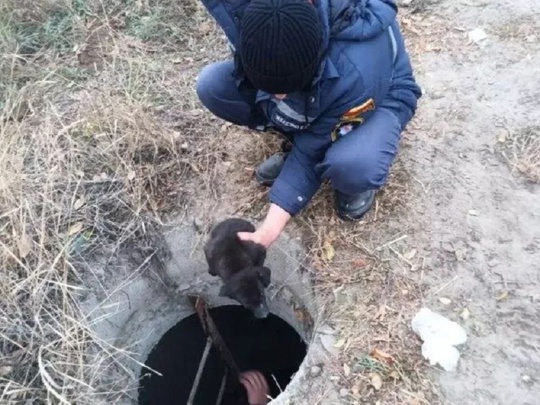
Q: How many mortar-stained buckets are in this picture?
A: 0